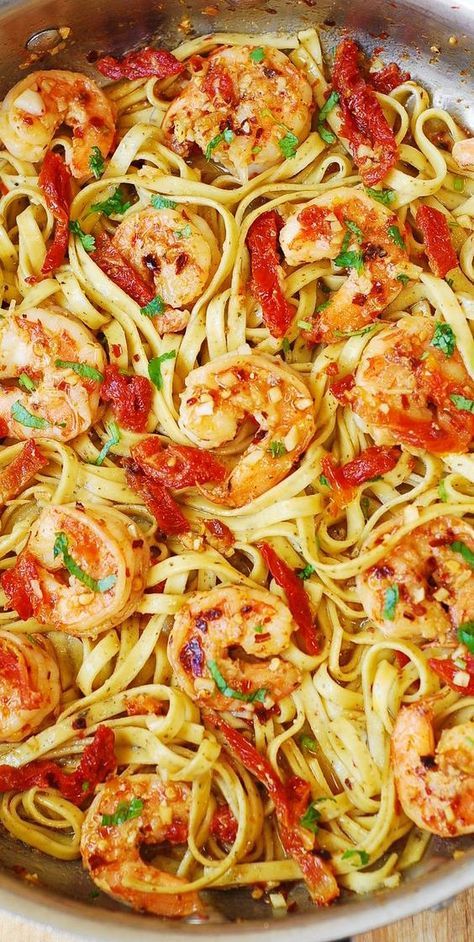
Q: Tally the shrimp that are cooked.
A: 13